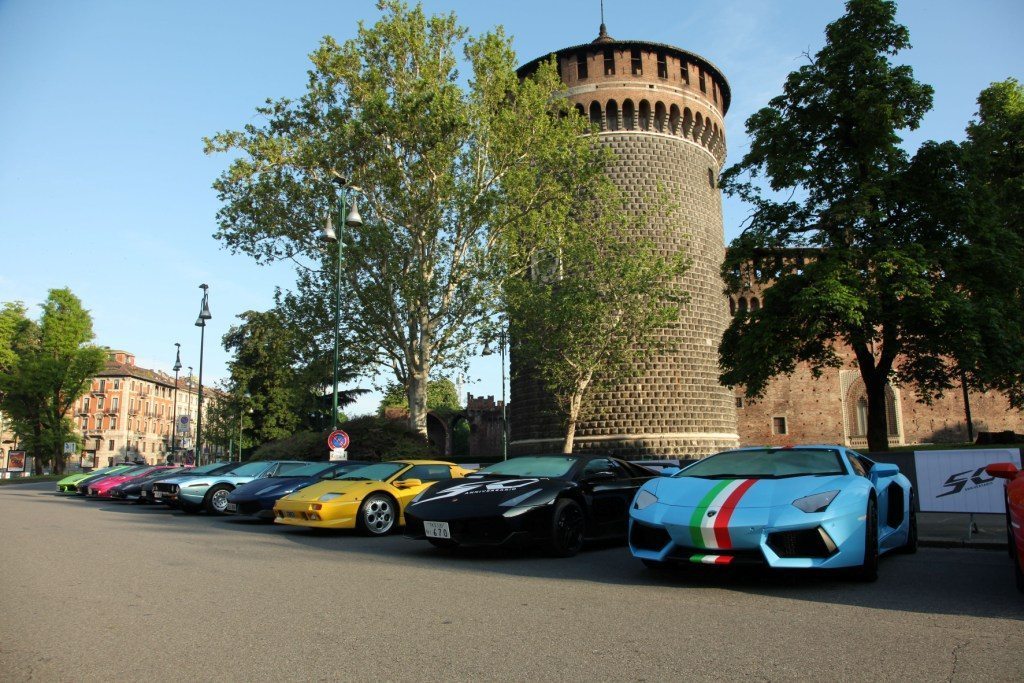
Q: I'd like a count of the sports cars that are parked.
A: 11